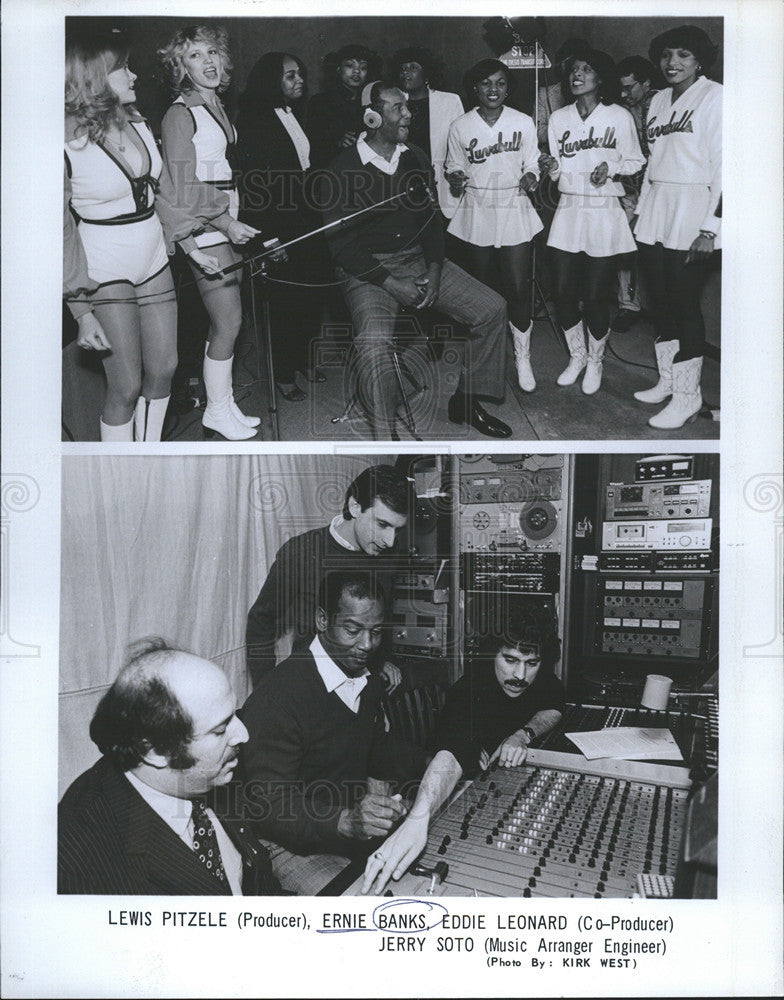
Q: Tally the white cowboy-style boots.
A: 5